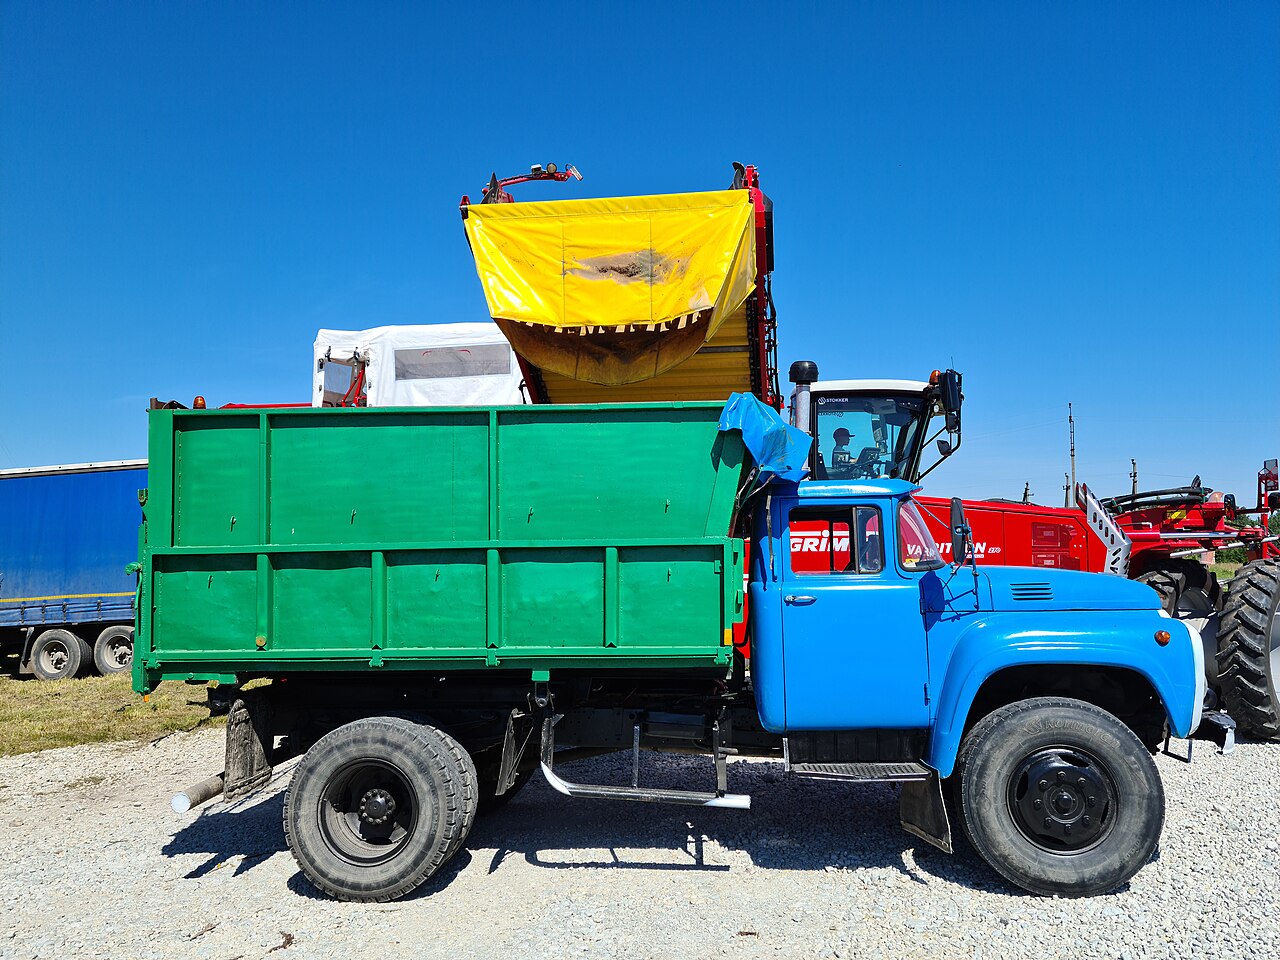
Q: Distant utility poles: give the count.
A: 4